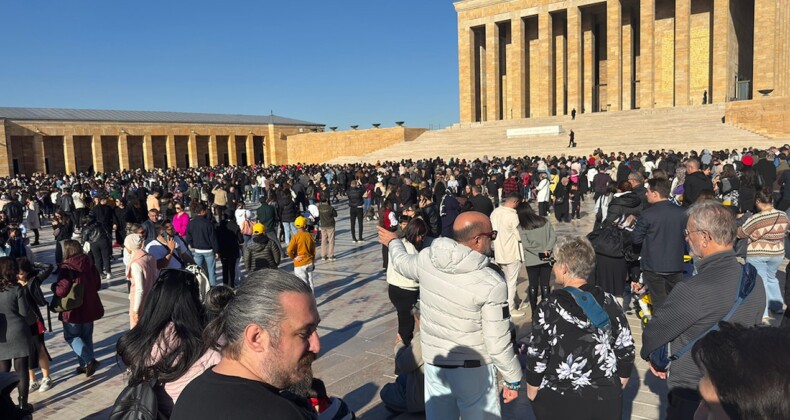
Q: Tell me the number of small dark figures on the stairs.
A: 2